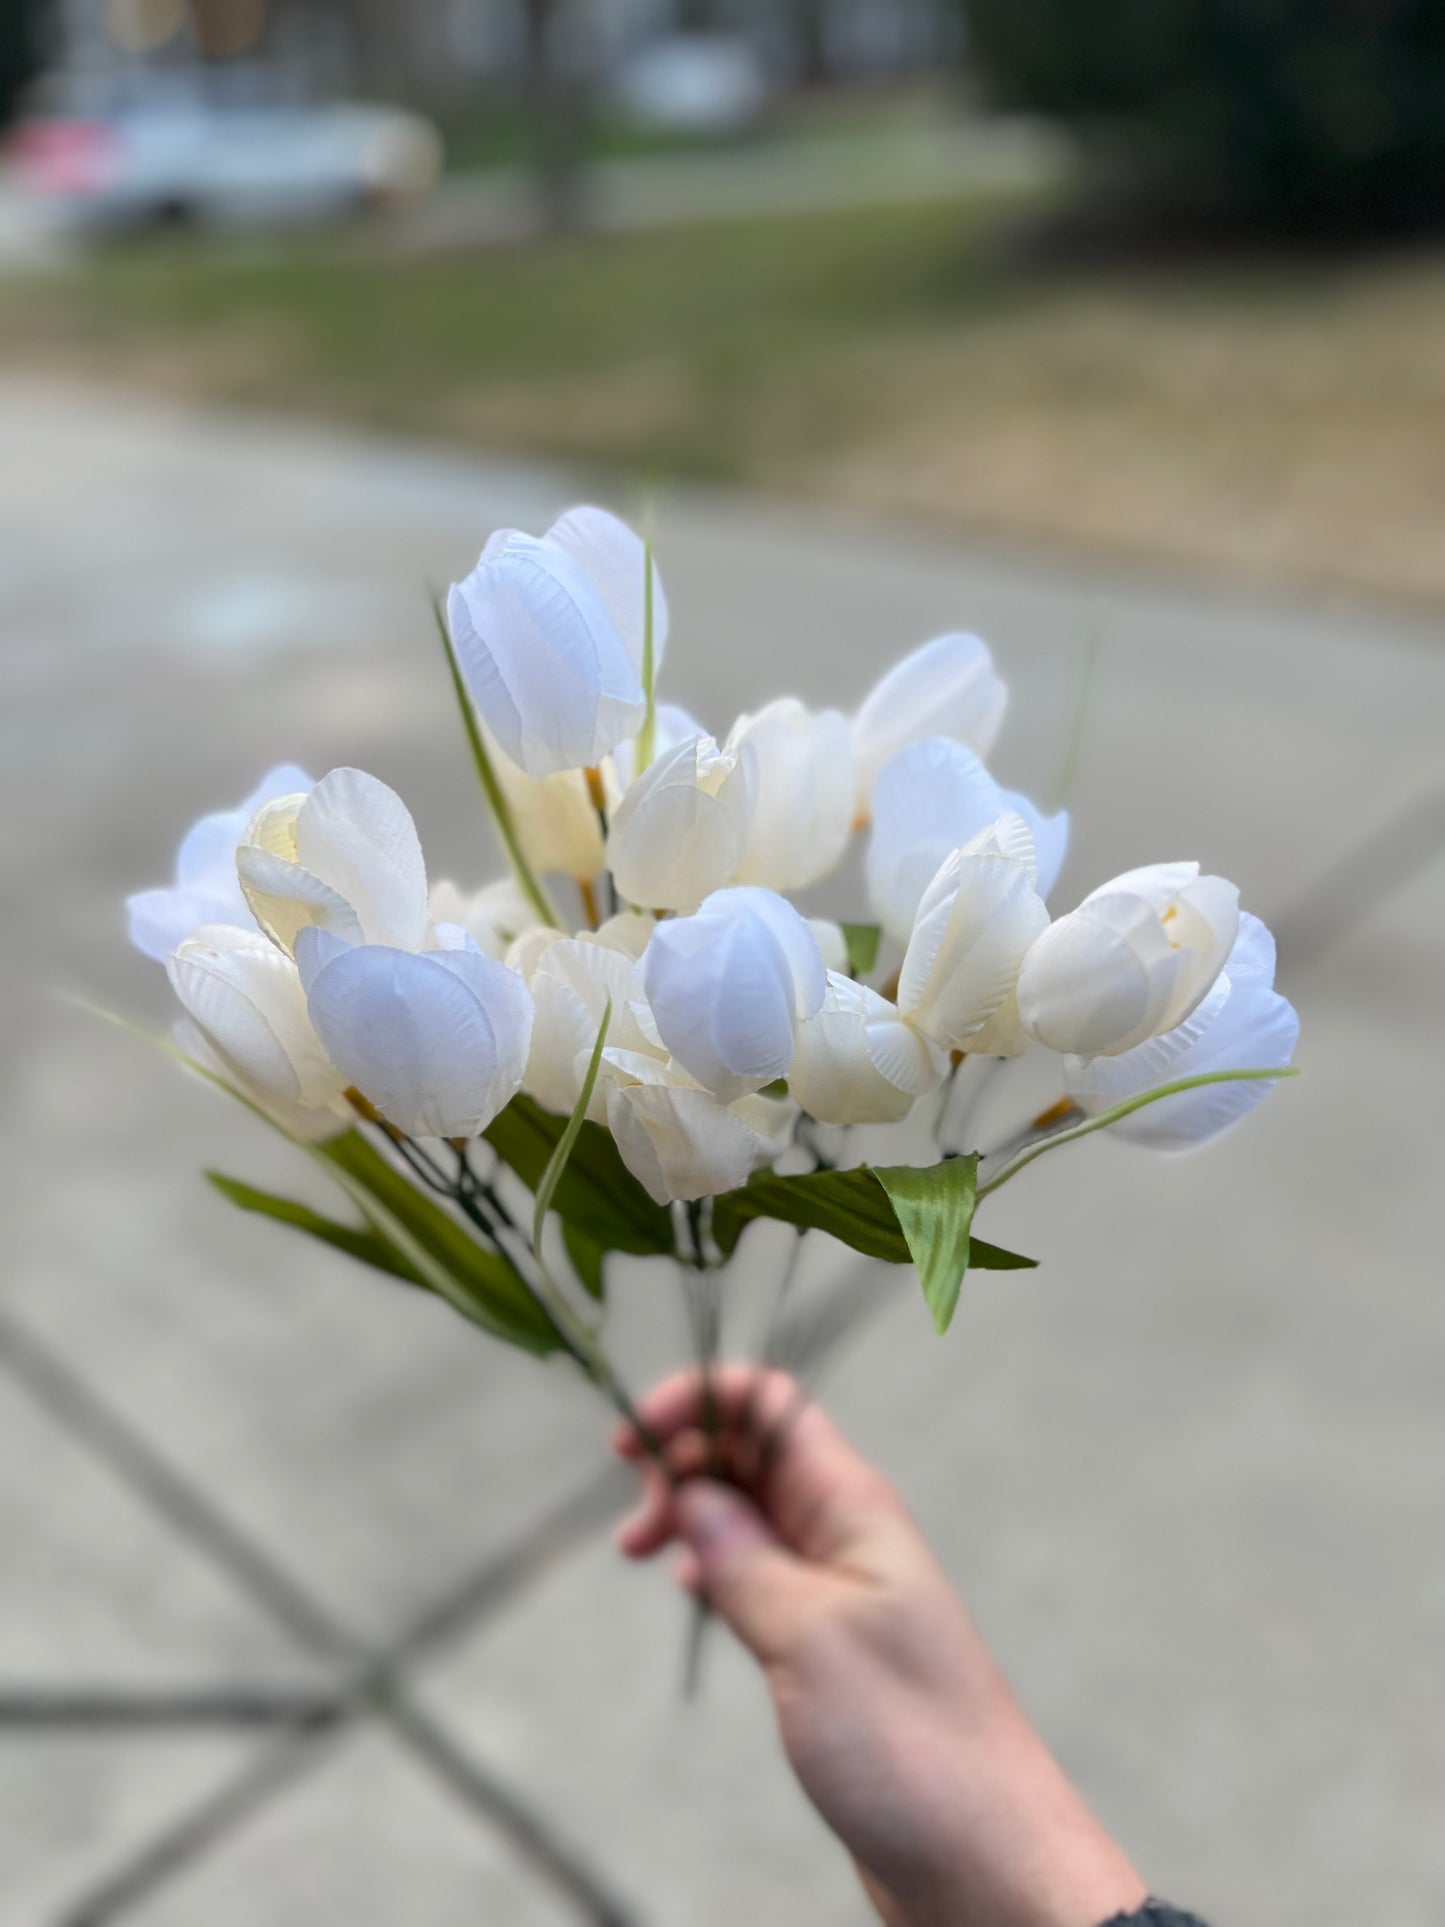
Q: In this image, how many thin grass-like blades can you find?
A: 6